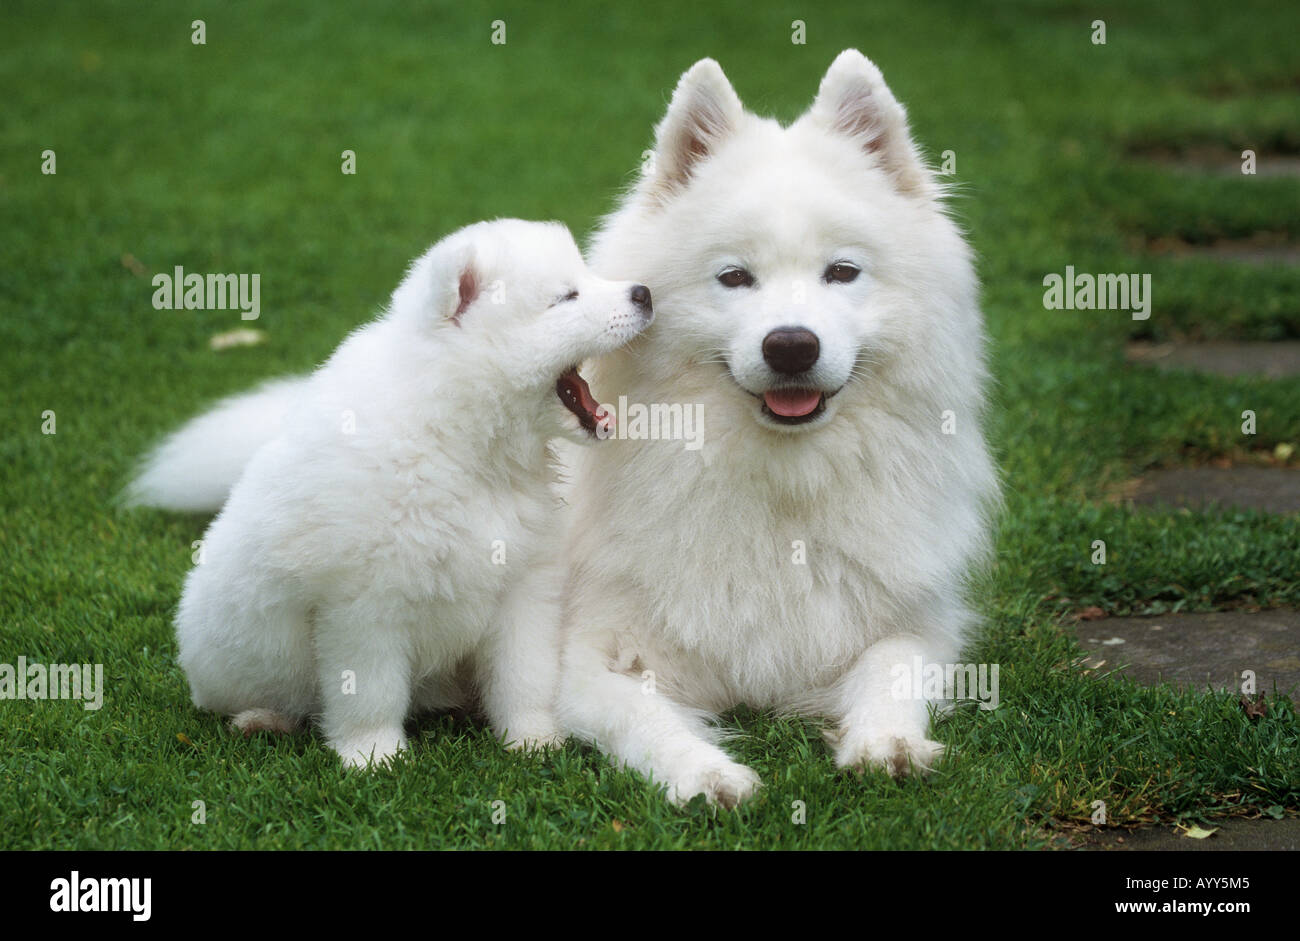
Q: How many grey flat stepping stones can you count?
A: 6